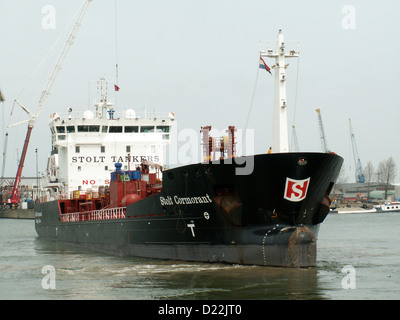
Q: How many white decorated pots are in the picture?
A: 0